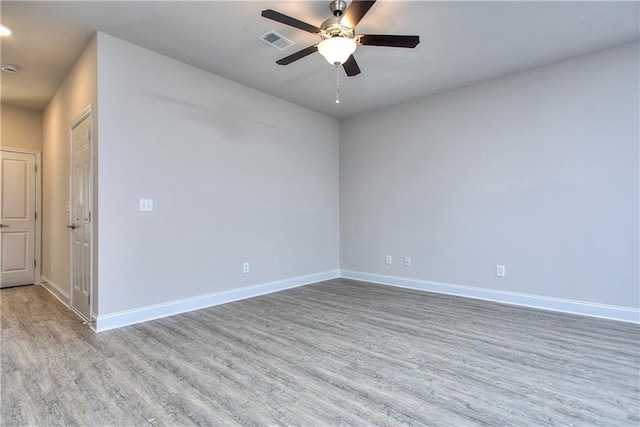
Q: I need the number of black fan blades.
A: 5